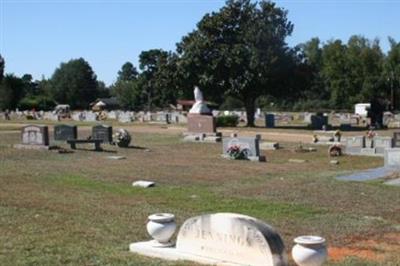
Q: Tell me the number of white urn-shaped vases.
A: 2